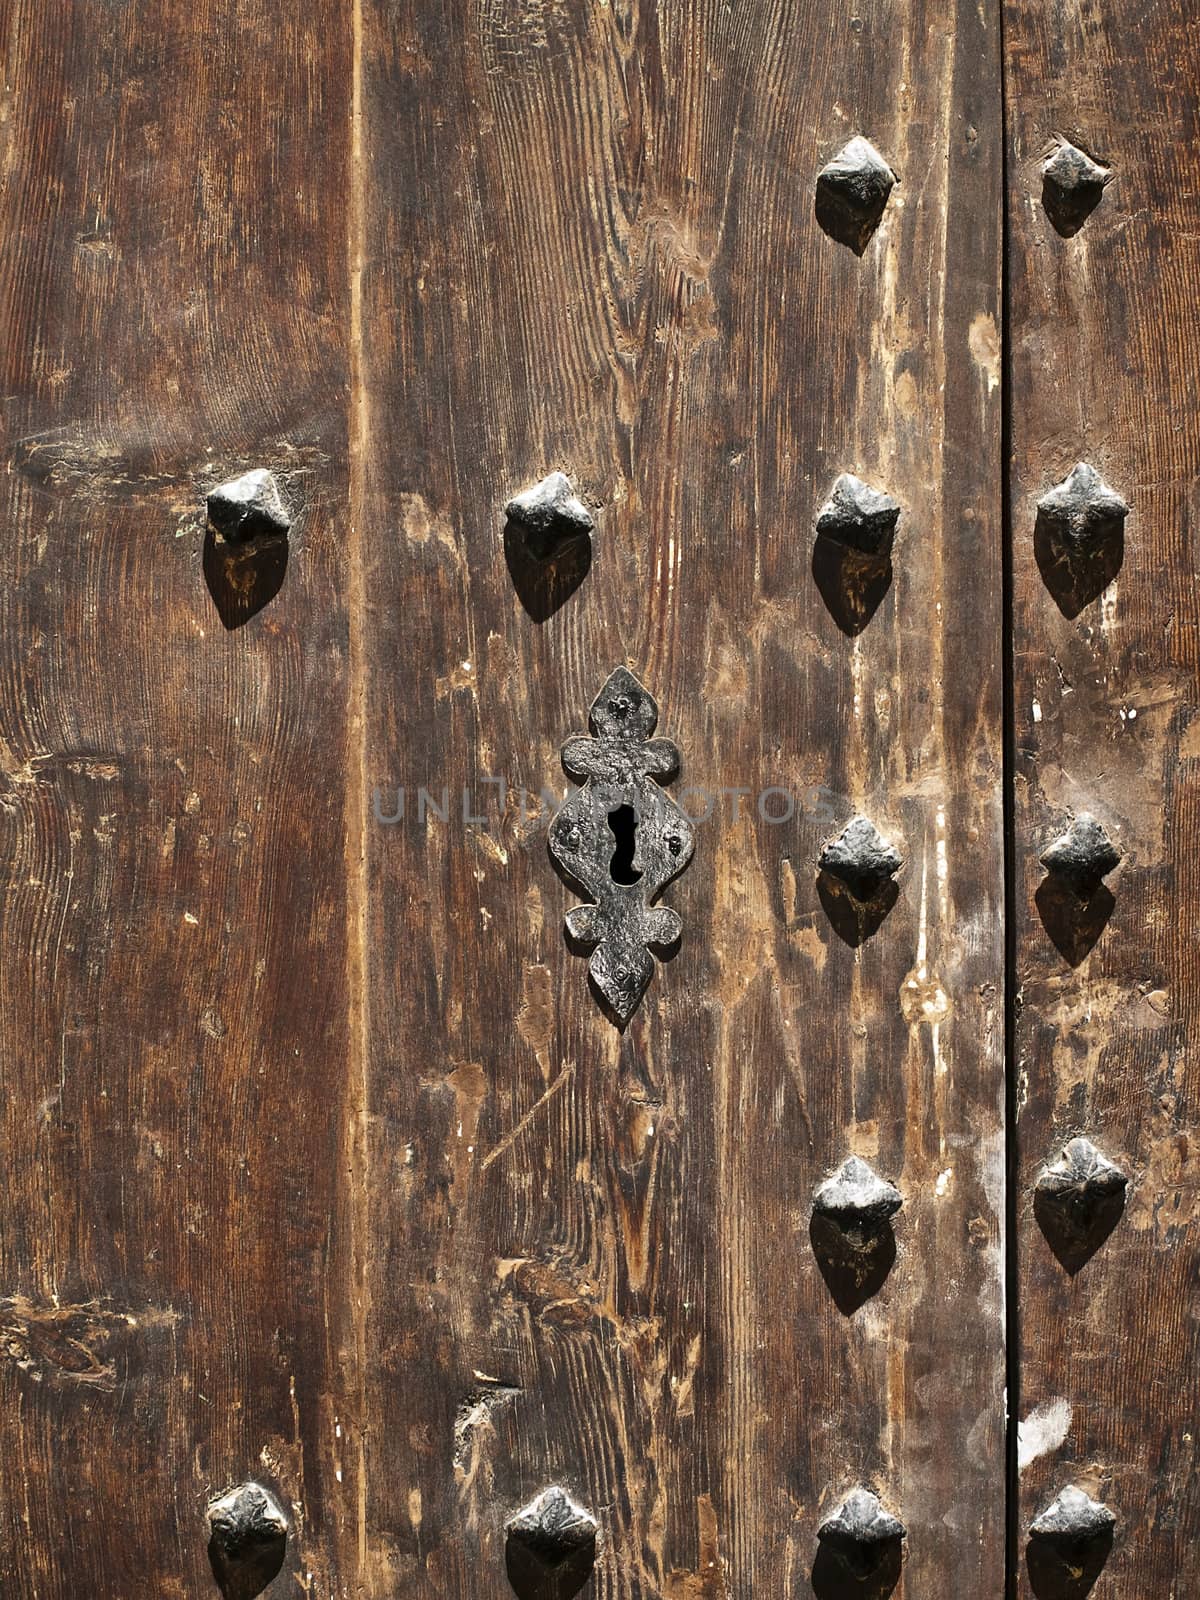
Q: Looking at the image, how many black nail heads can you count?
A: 14